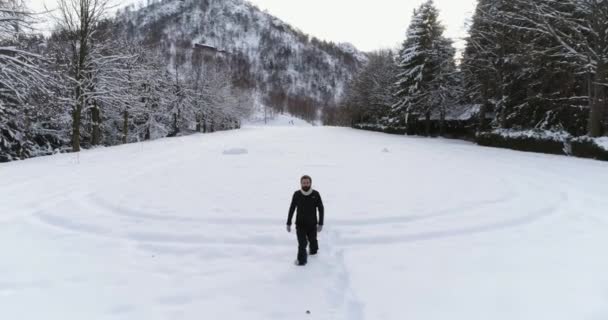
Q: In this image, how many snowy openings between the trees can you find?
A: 1